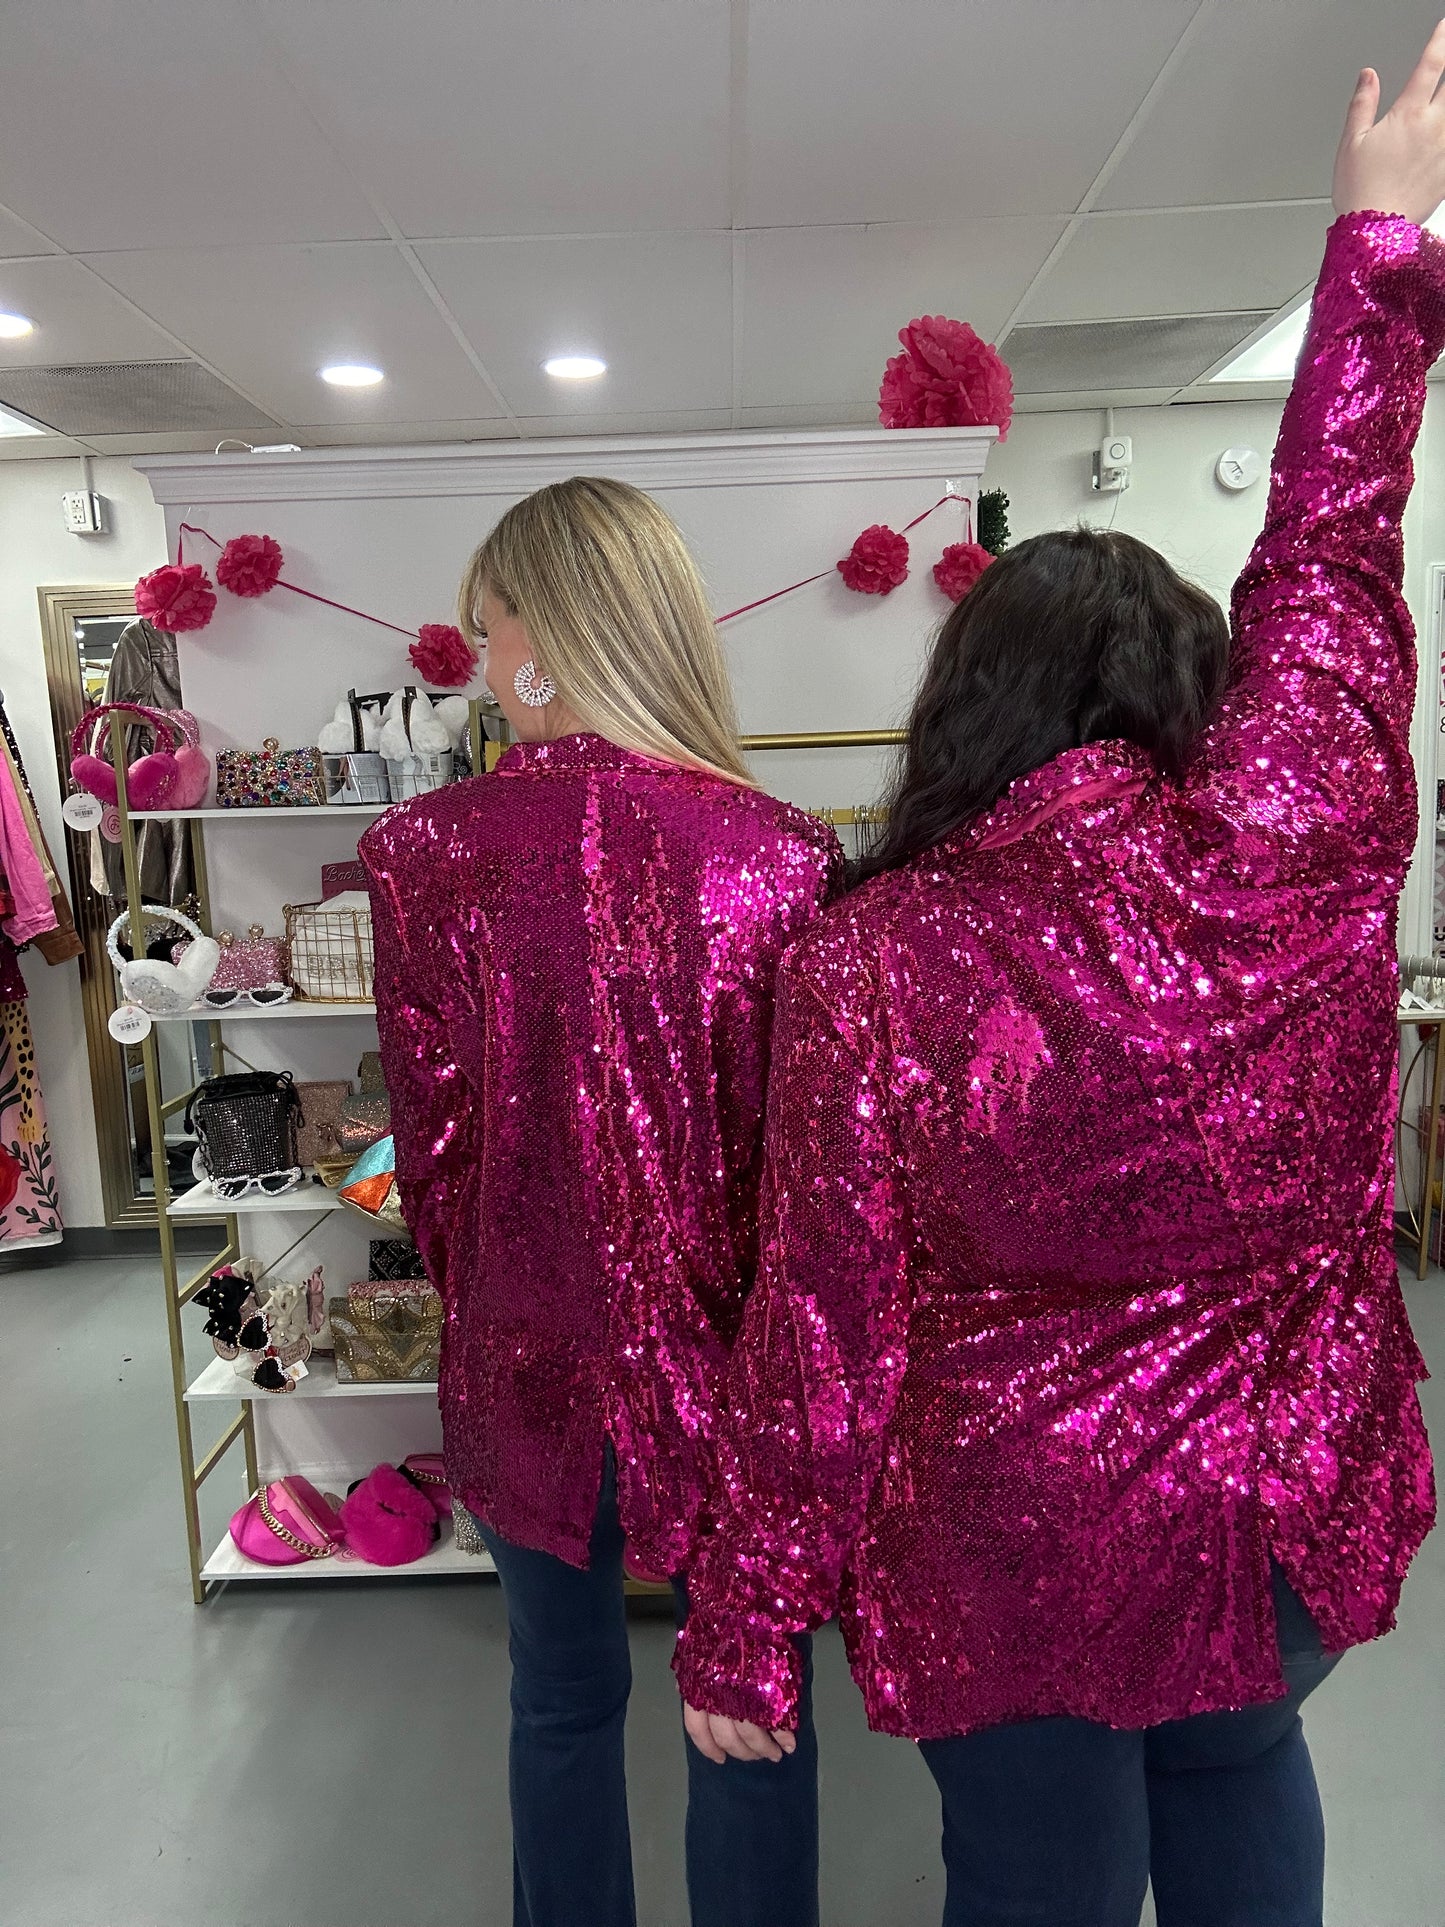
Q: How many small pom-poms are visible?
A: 5